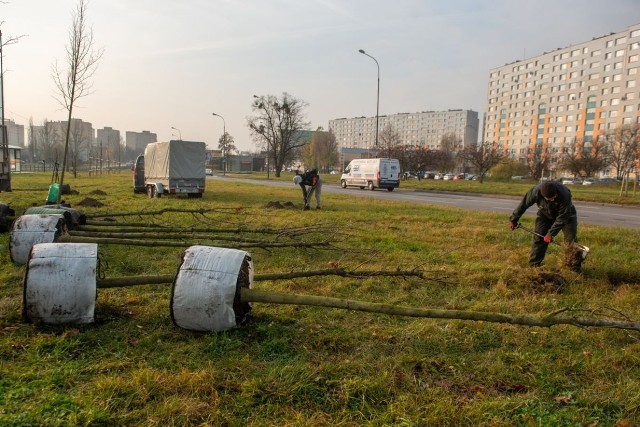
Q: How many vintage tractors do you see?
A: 0